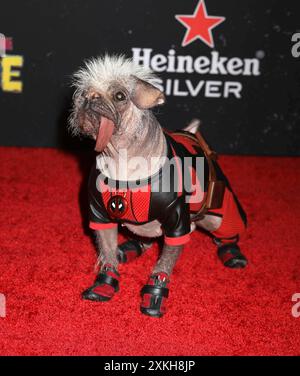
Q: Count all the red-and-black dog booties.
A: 4